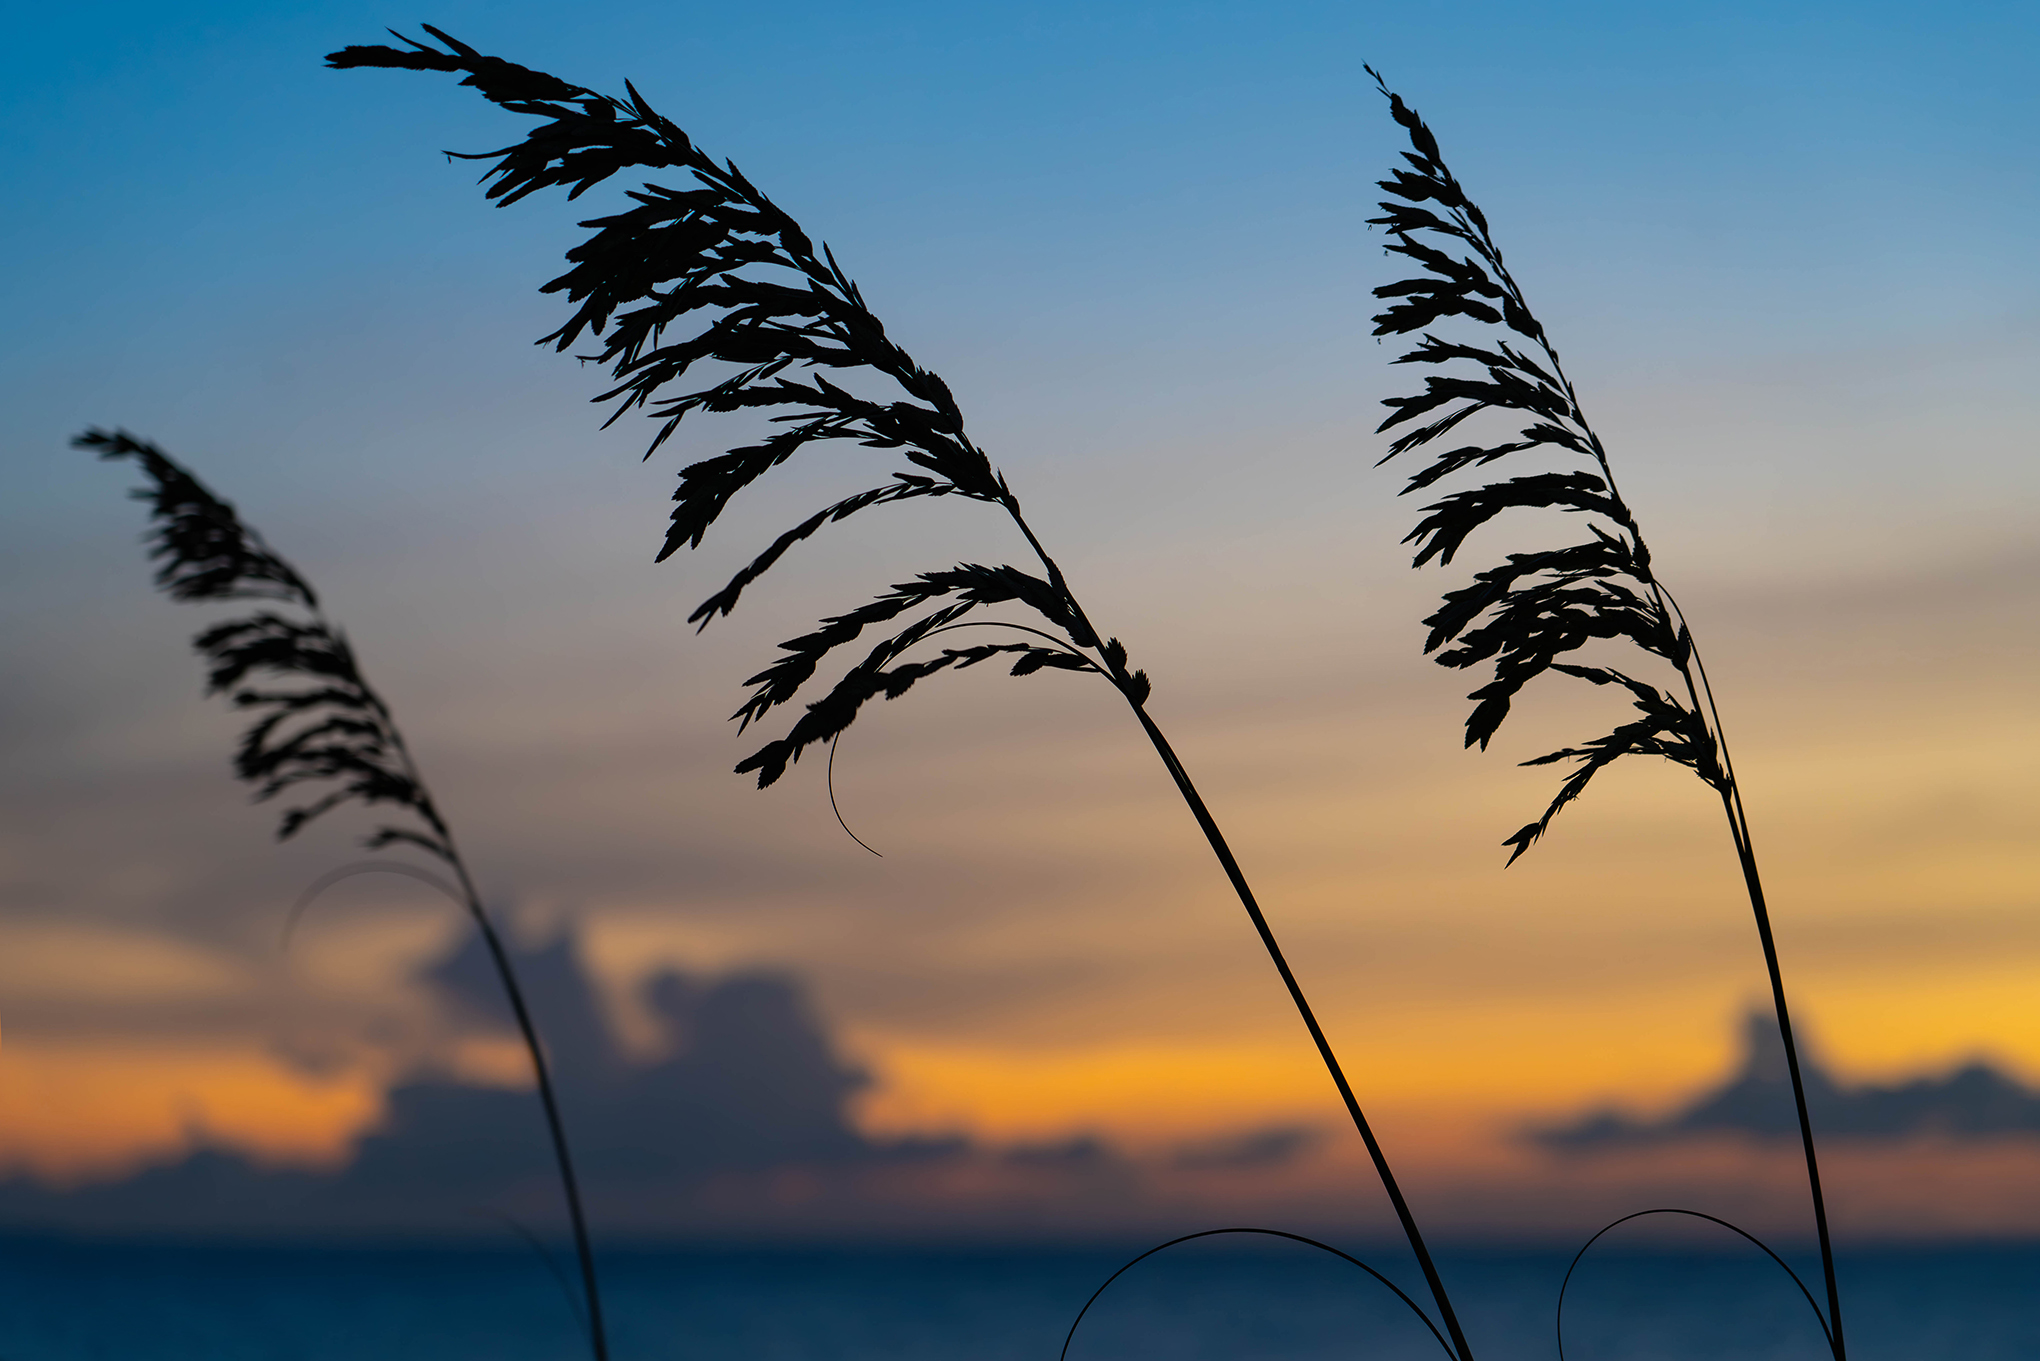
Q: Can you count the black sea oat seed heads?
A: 3